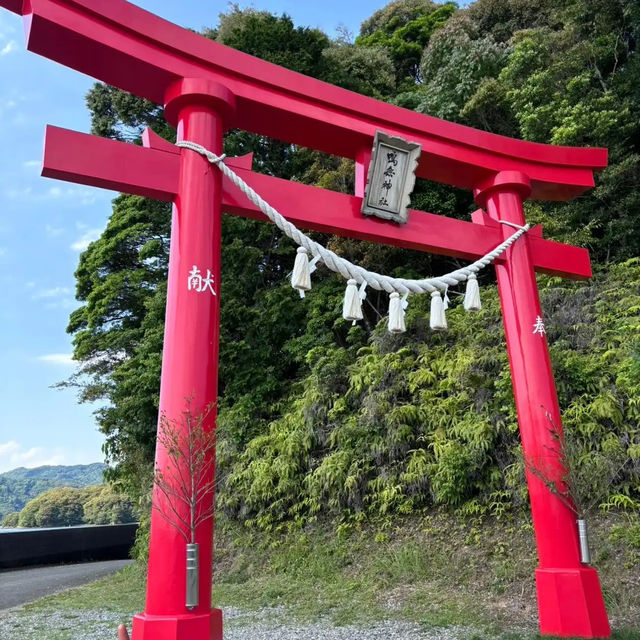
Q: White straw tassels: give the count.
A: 5